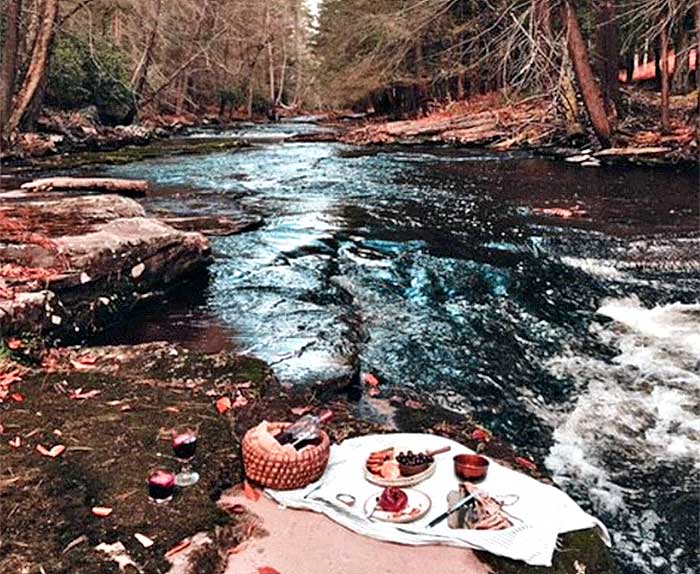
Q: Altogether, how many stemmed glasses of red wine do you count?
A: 1